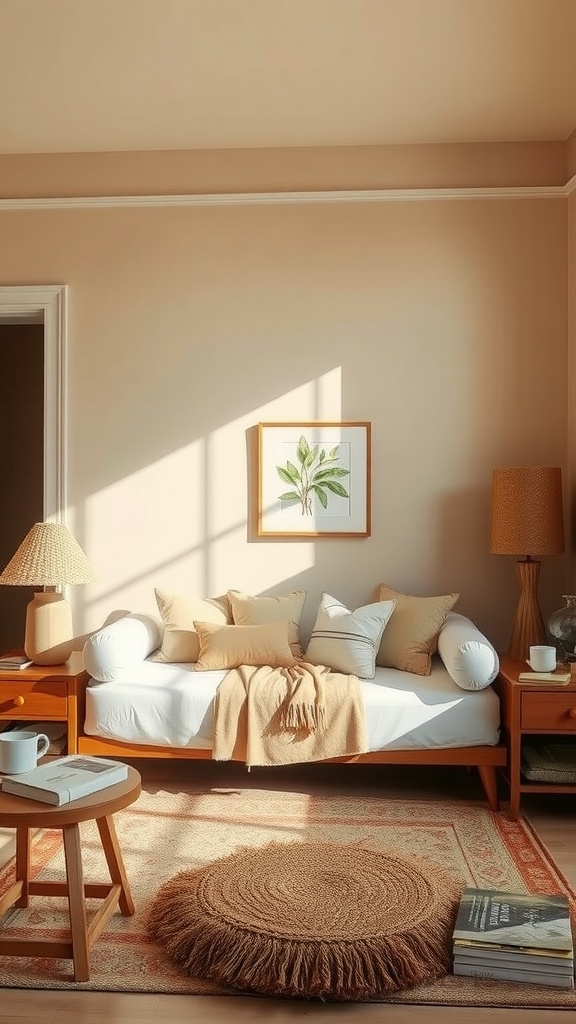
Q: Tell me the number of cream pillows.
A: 4